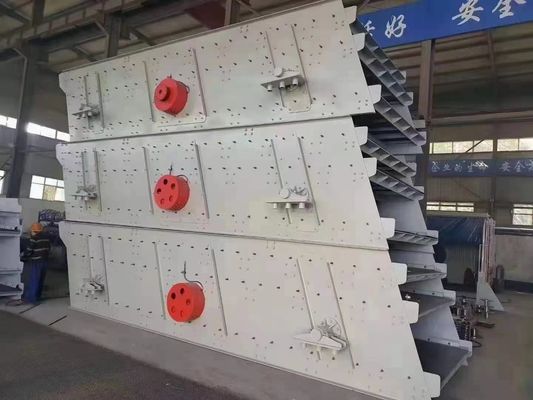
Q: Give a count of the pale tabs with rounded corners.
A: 9